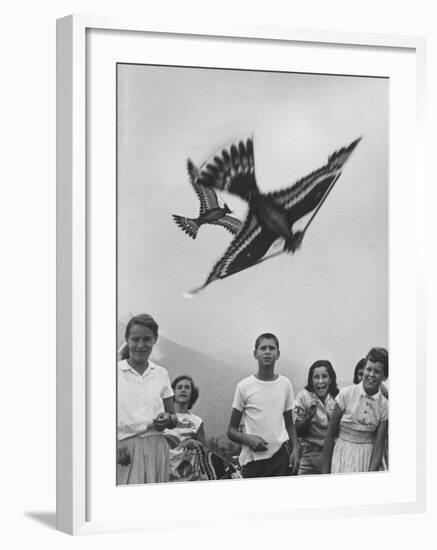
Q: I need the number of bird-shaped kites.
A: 2